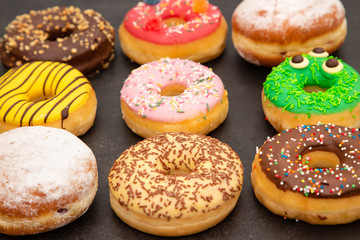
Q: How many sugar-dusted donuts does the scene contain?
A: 2